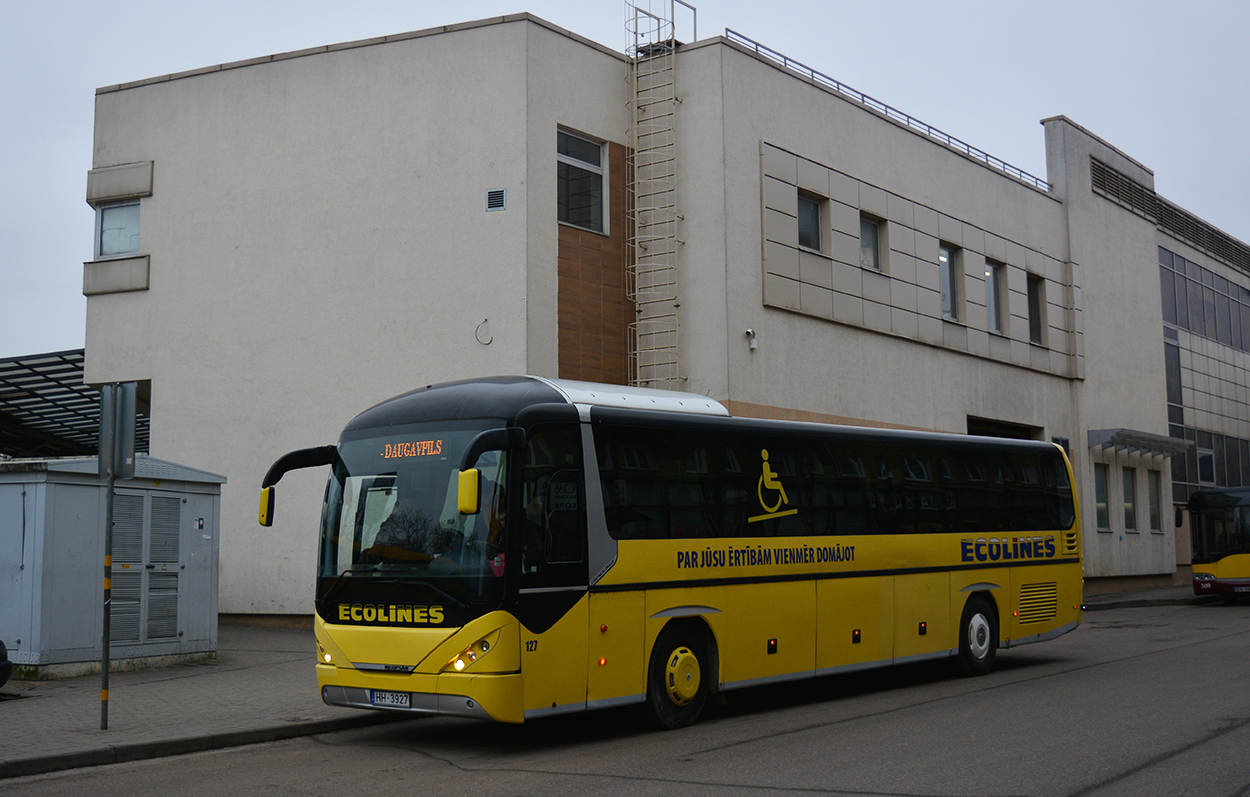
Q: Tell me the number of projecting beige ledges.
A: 2